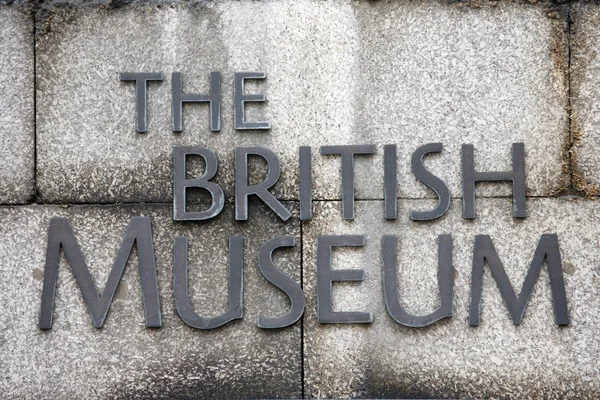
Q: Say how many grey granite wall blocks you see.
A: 5